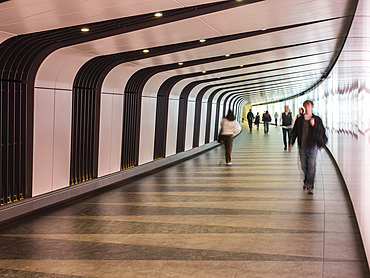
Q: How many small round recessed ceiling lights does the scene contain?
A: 11